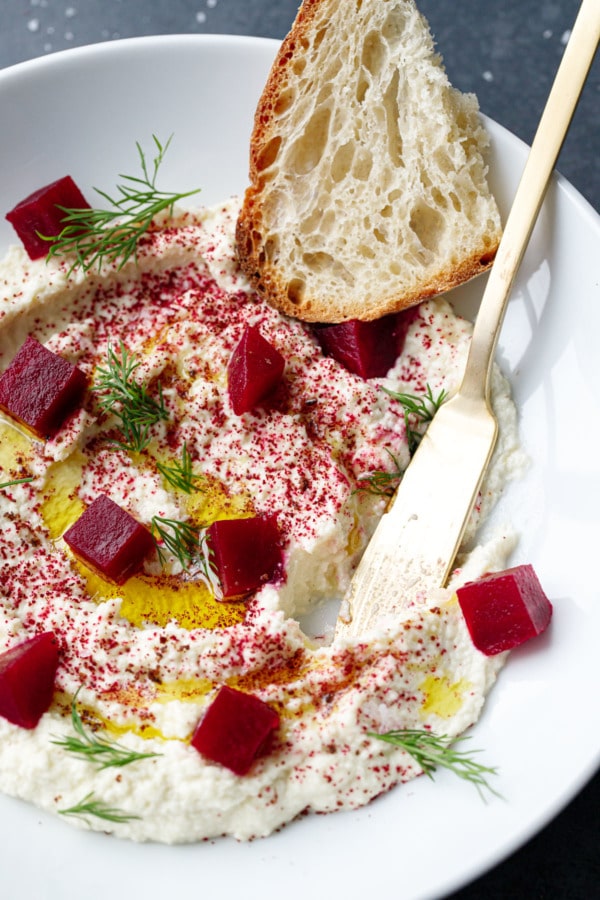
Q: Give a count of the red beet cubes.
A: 9